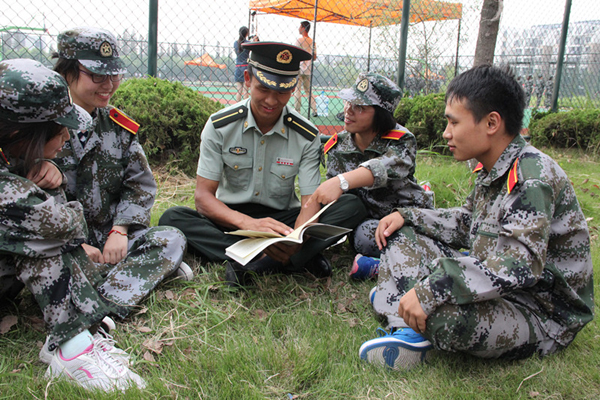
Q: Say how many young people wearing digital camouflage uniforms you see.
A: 4